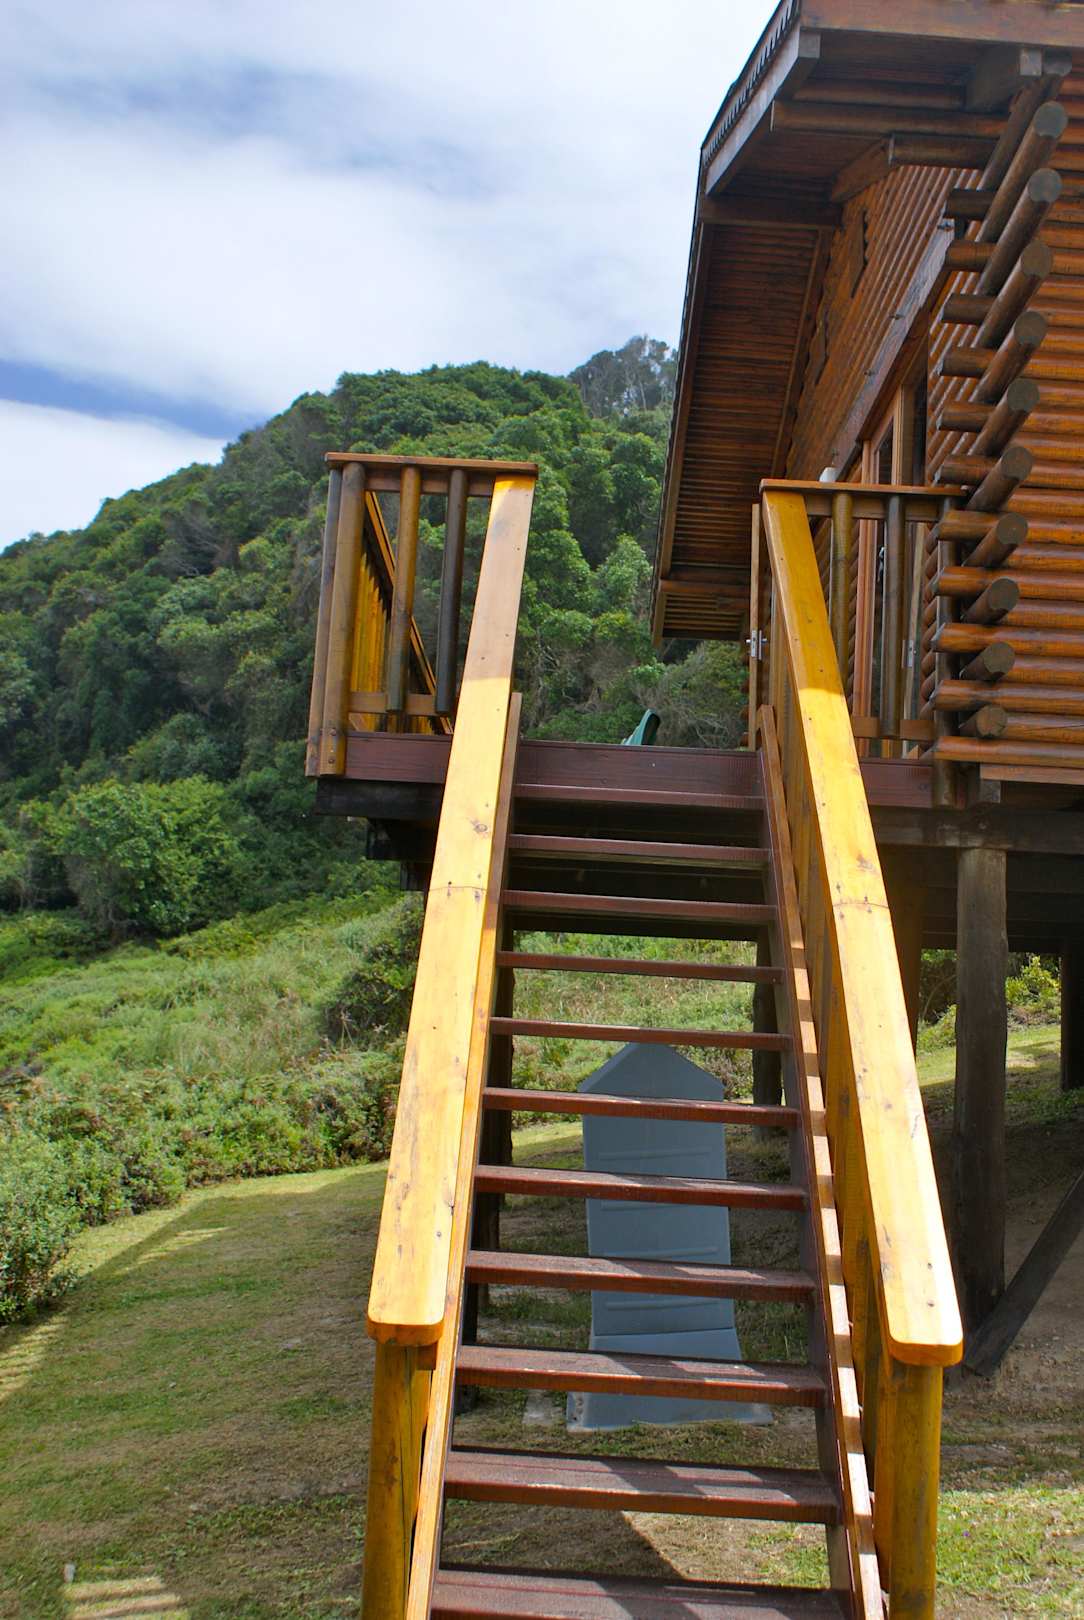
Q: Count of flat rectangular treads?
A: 11